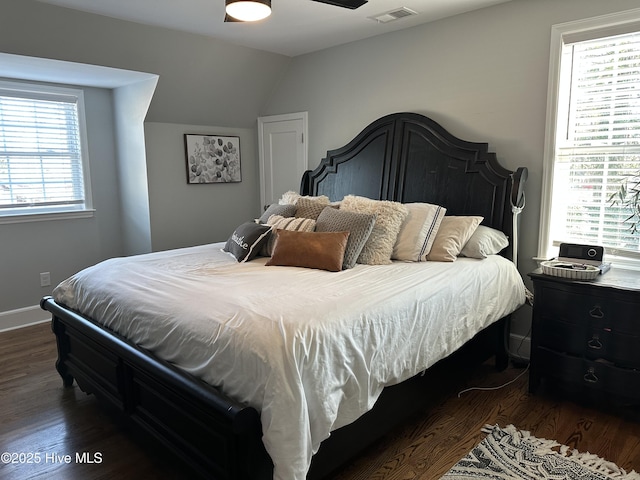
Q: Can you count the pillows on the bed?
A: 11